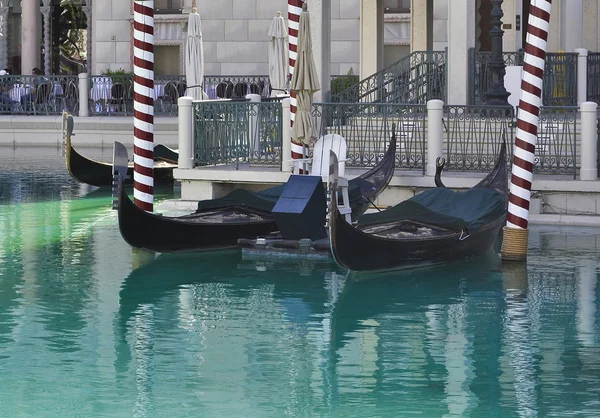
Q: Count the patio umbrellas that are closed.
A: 3